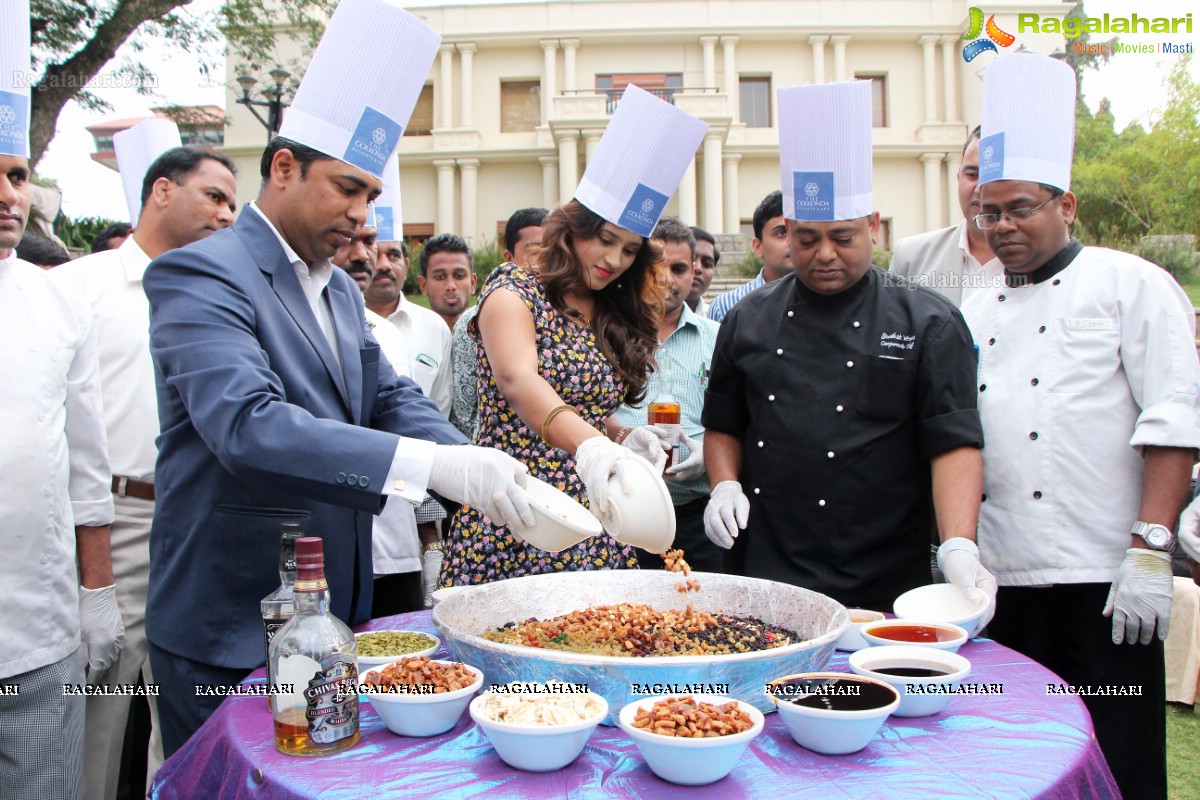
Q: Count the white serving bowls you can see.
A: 11